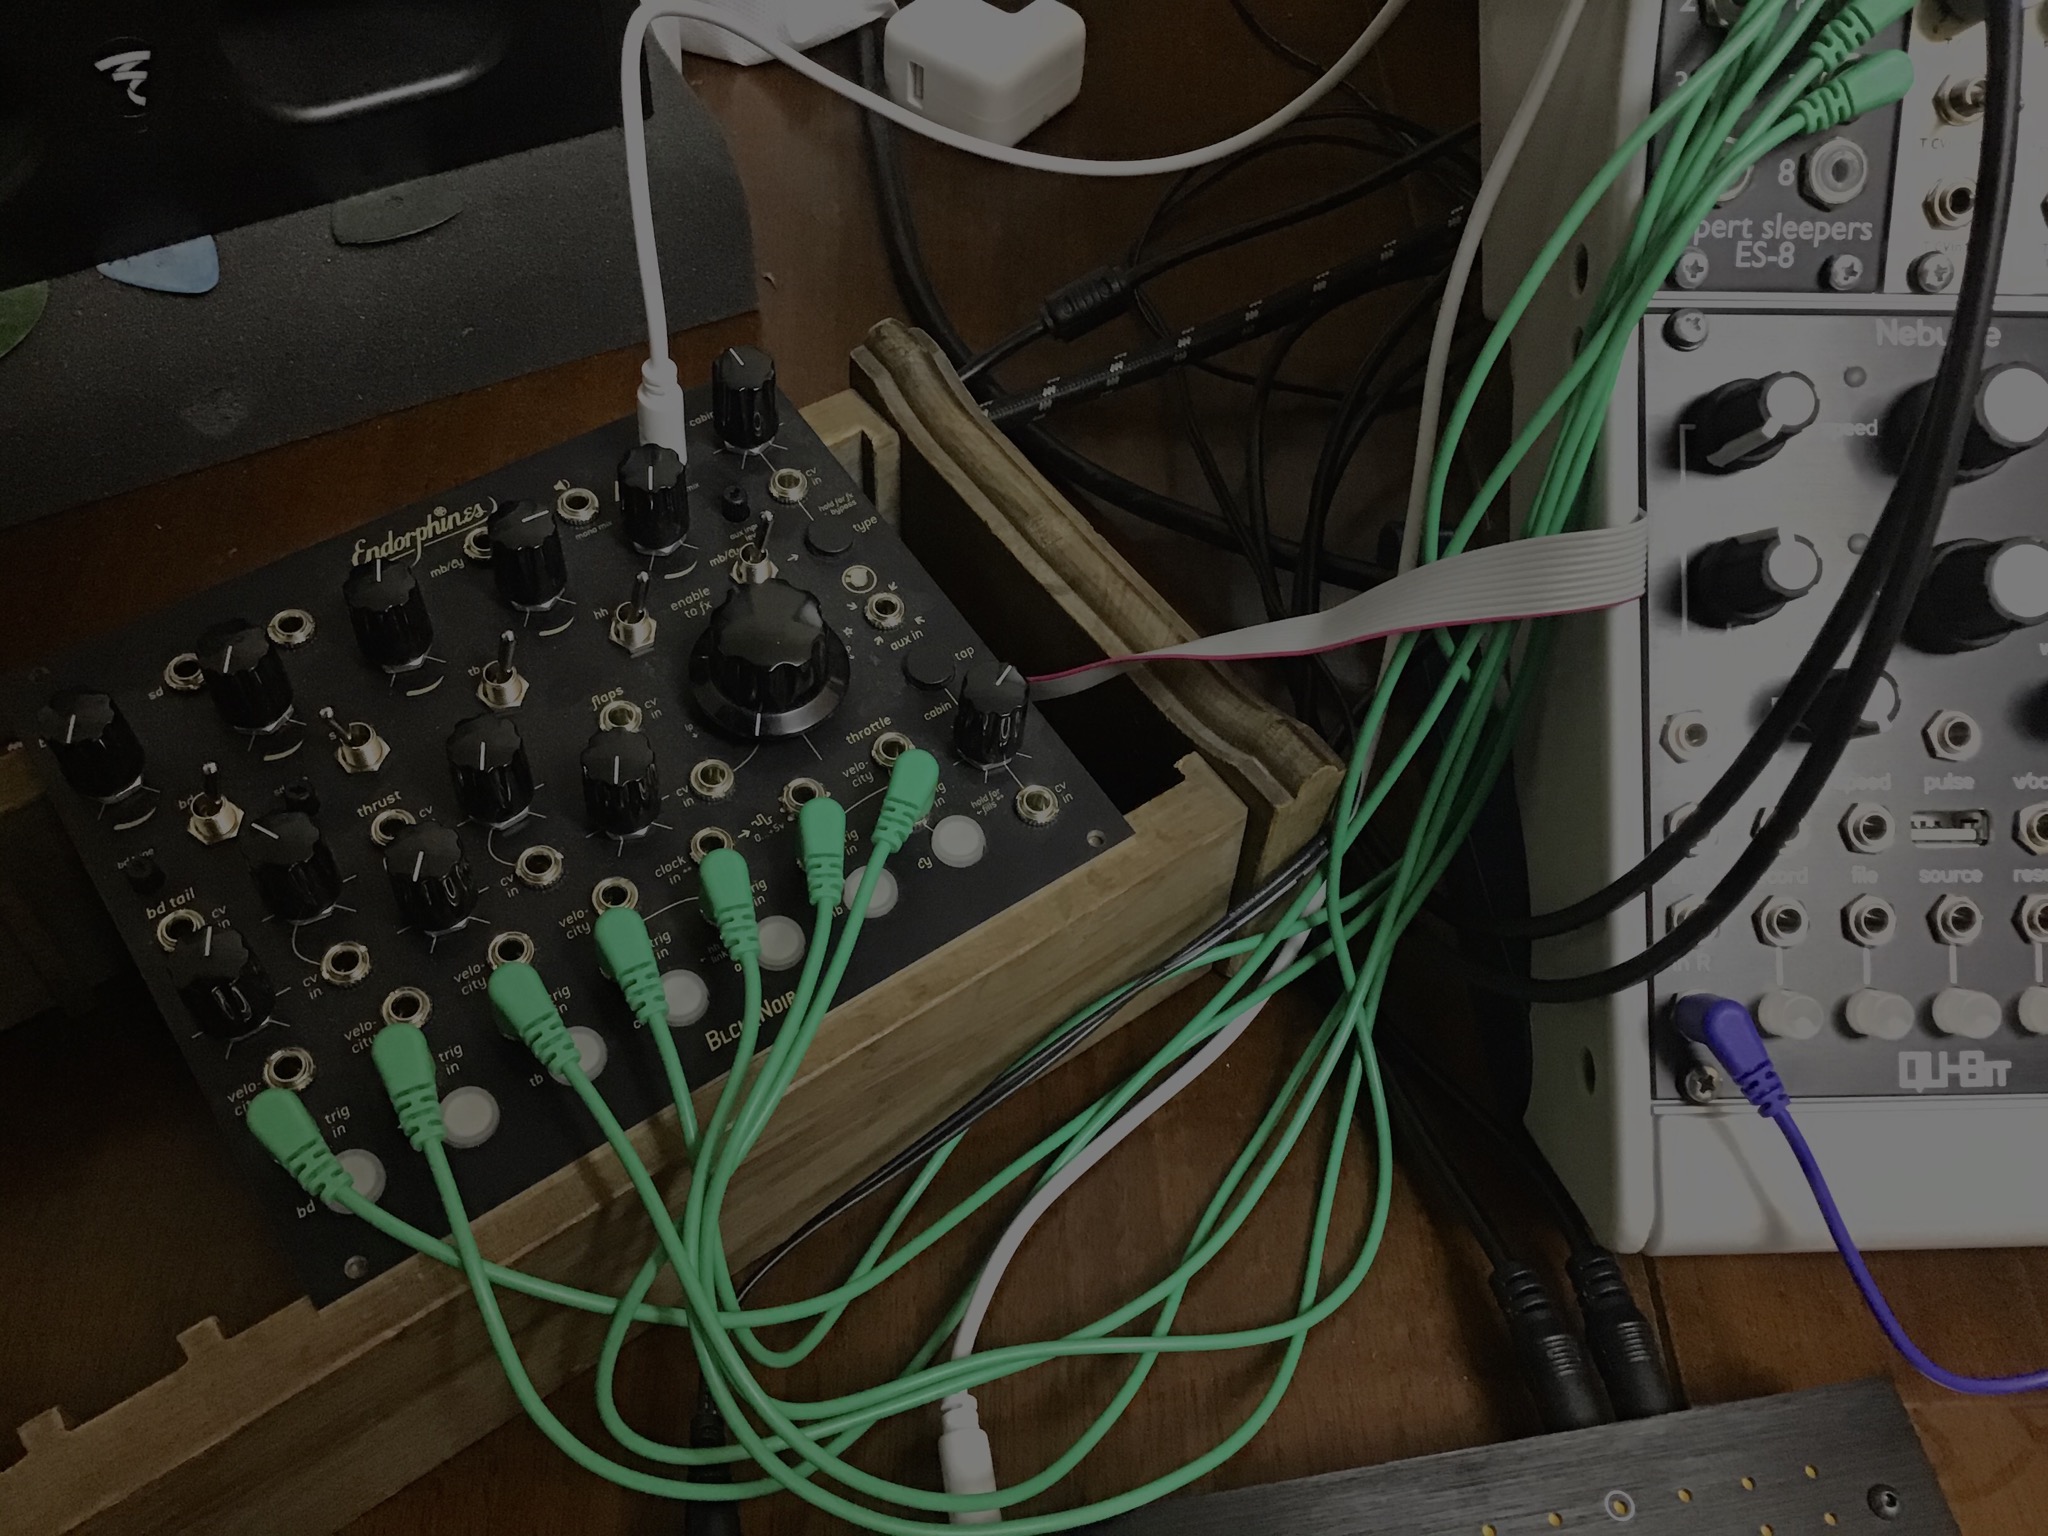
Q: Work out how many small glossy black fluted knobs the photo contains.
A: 12